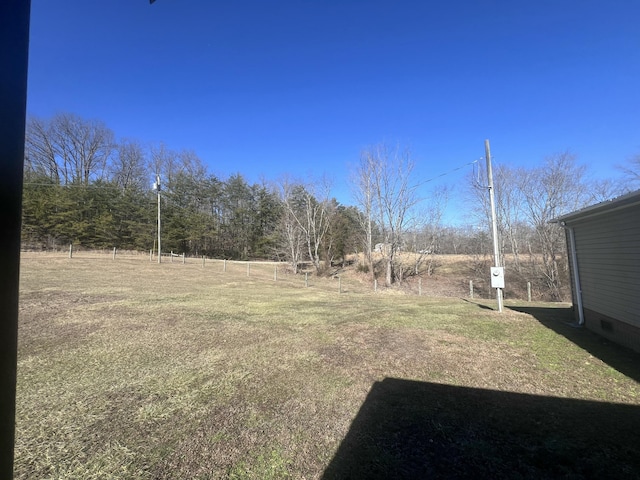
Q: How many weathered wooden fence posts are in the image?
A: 15